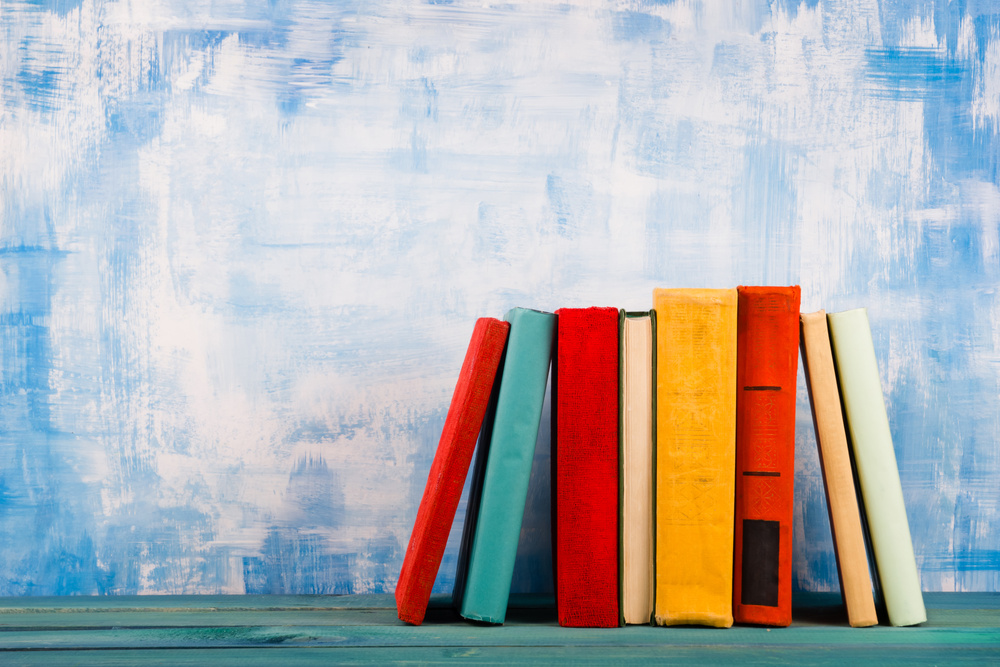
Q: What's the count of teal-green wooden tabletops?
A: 1